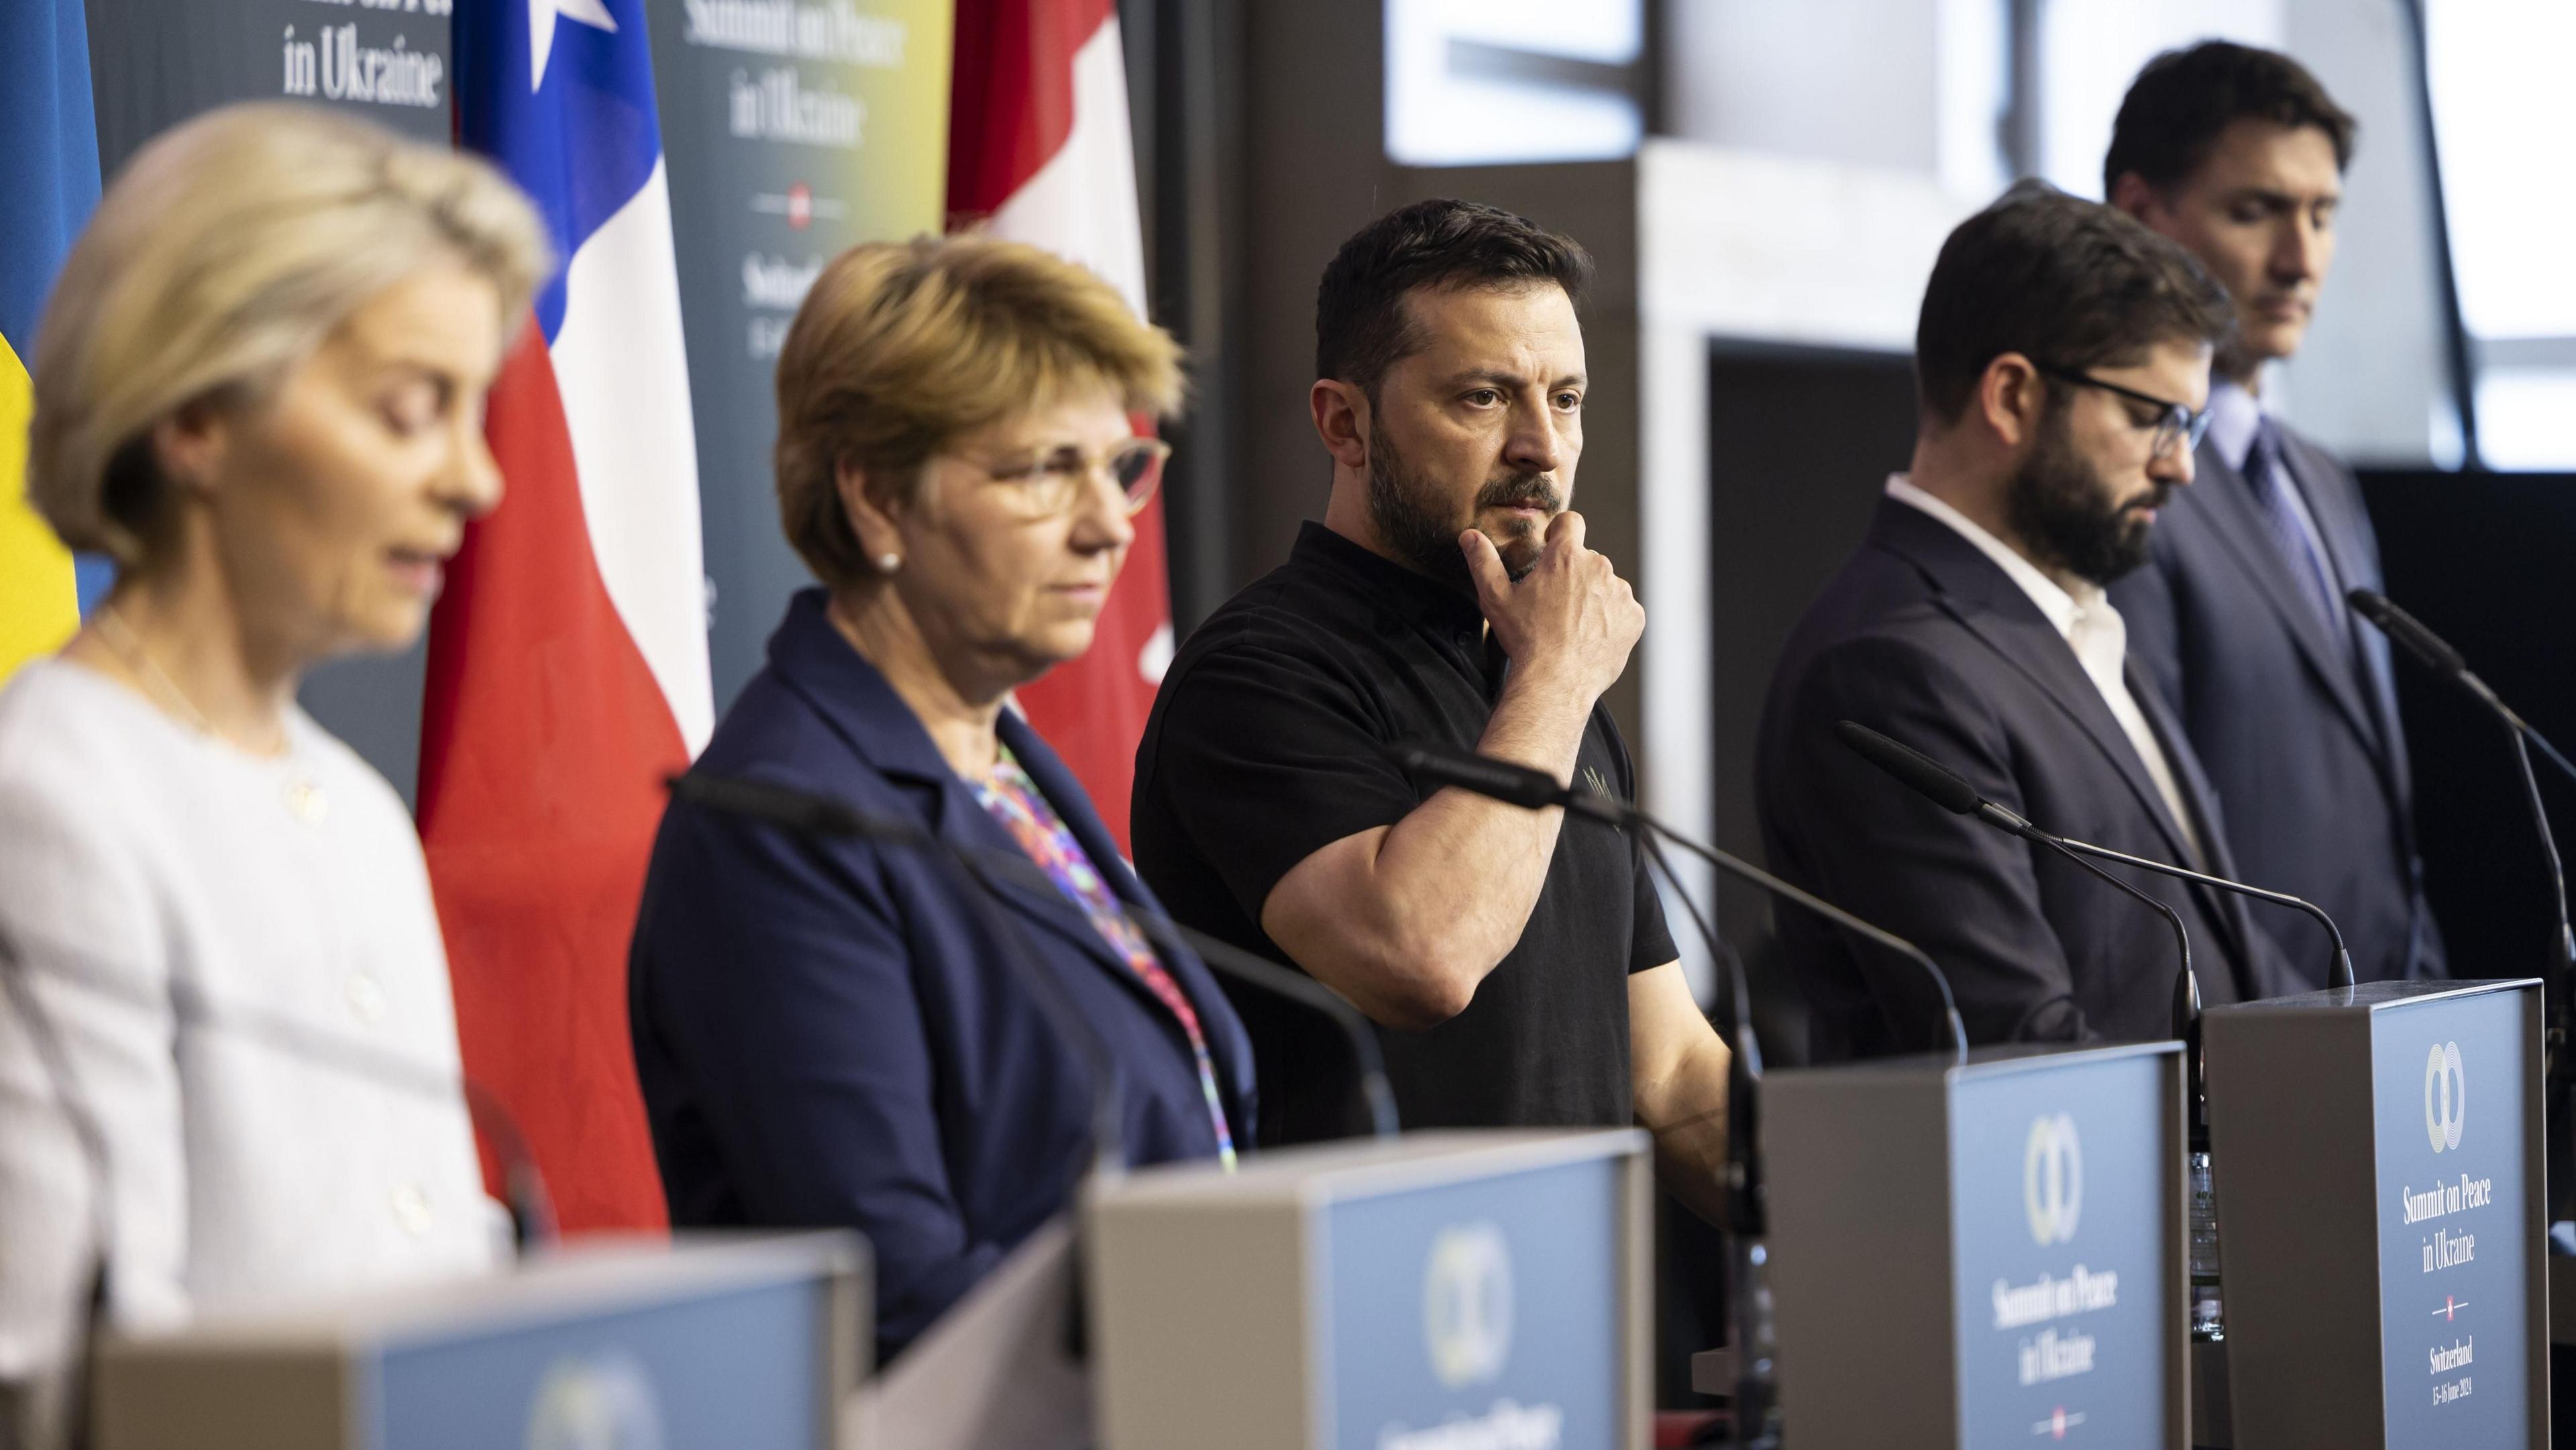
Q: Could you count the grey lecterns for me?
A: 4